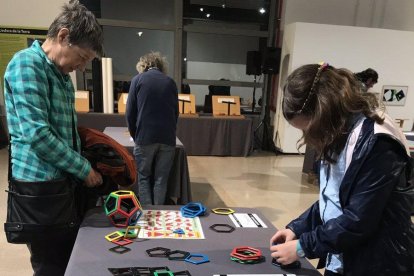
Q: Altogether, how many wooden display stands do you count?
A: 4